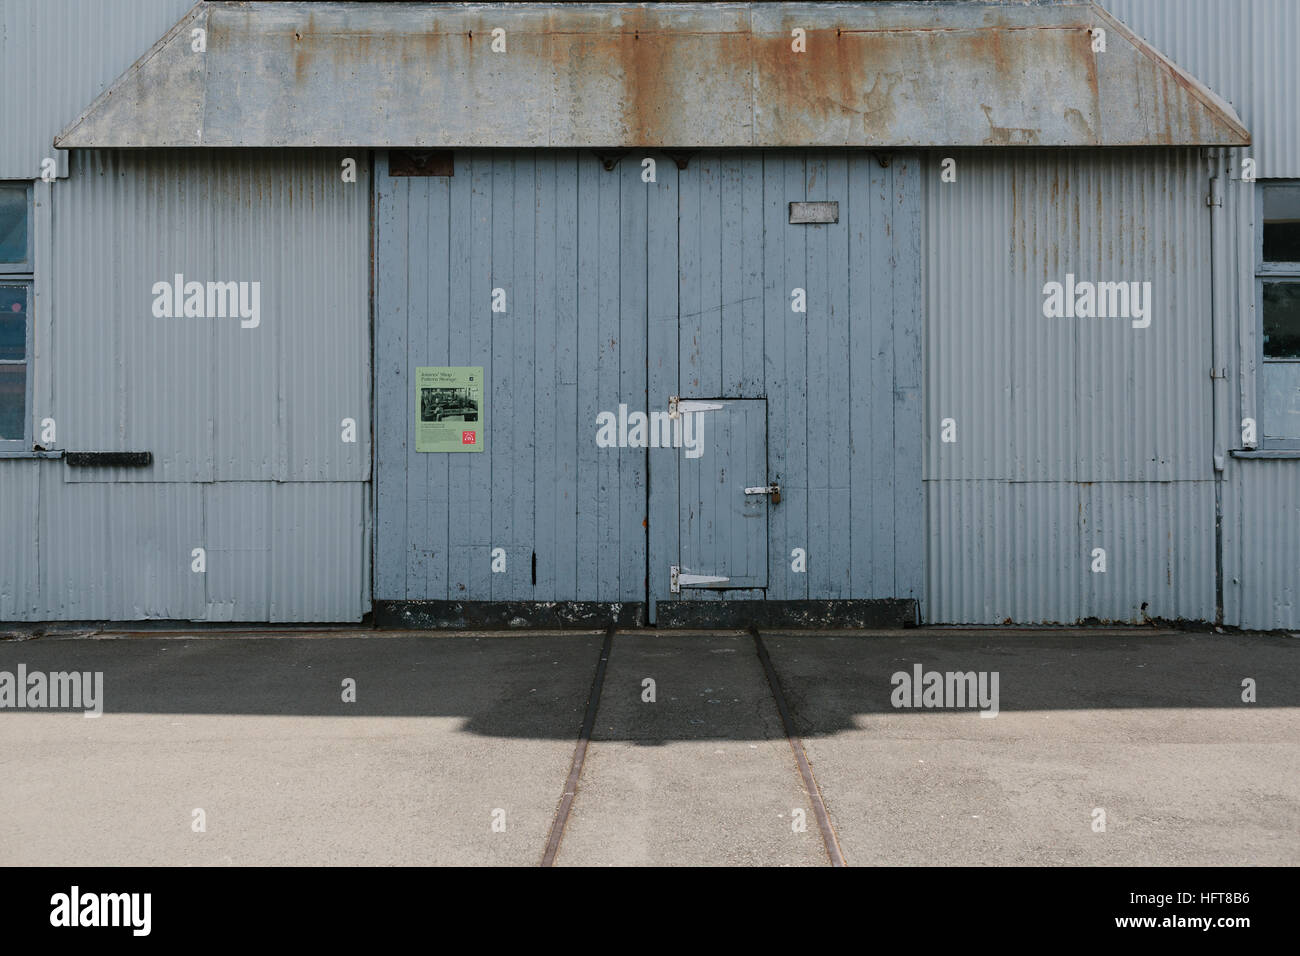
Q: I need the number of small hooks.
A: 5